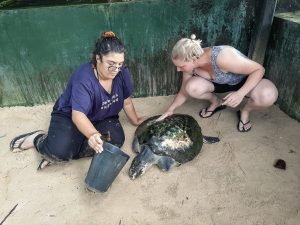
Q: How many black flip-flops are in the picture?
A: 4